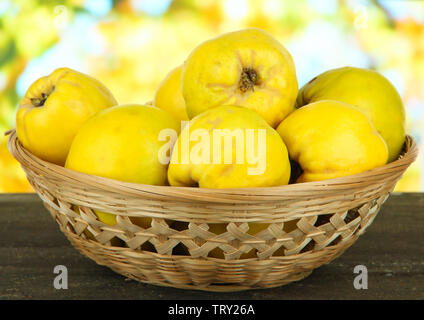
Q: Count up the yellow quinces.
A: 7